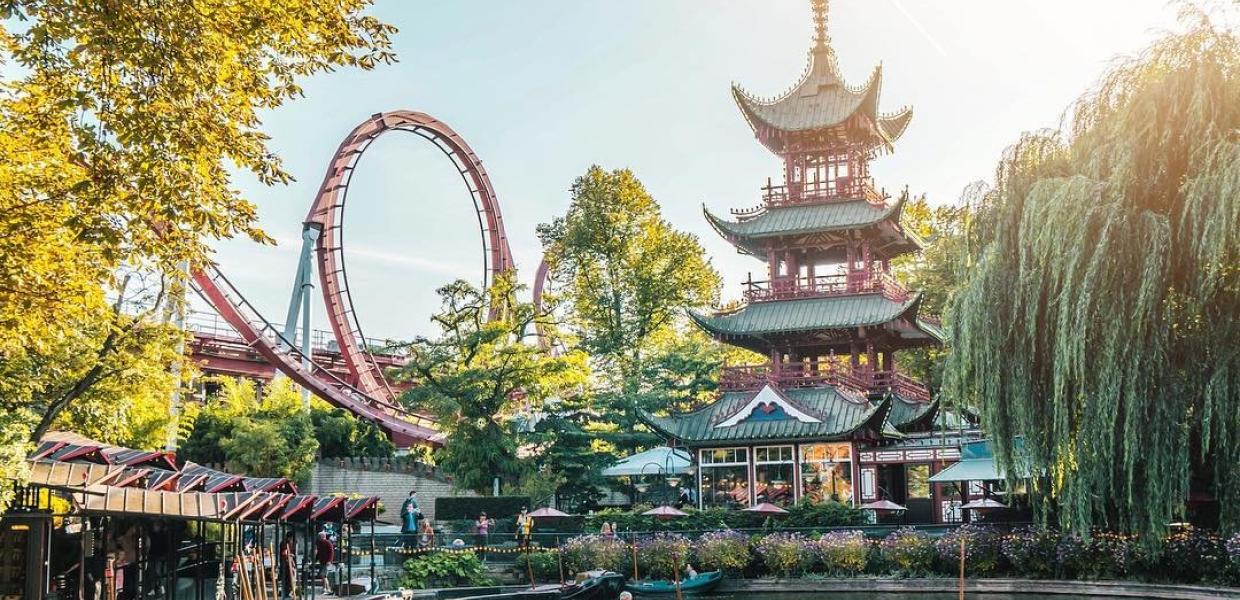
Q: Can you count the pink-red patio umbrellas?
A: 5